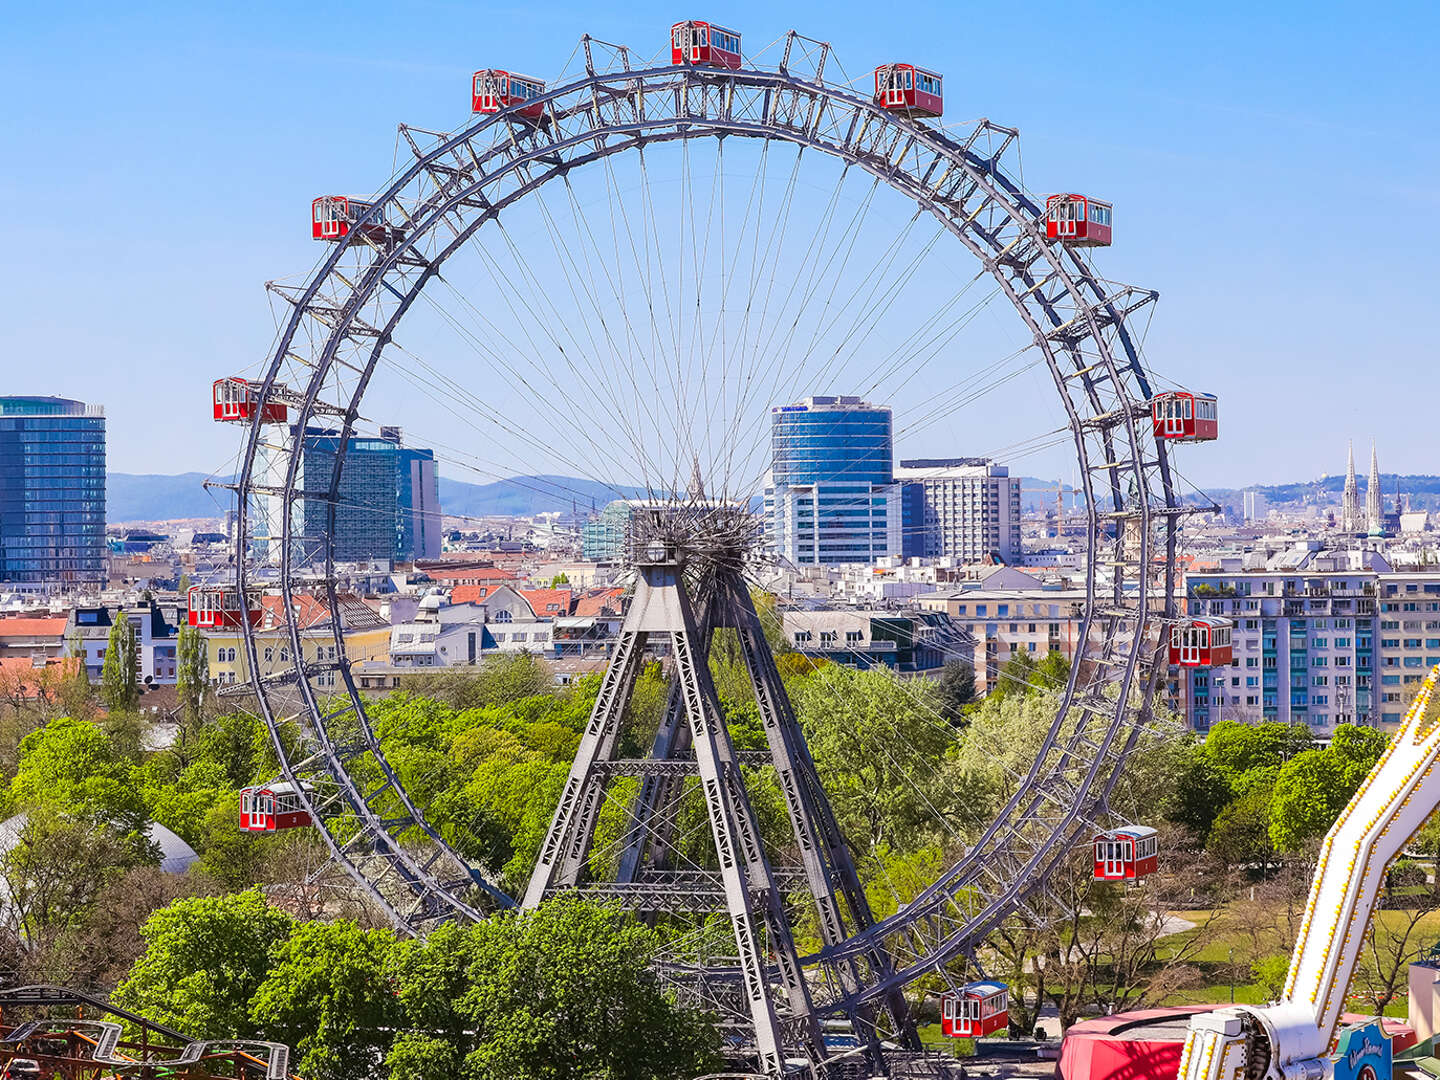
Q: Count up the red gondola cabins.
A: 12